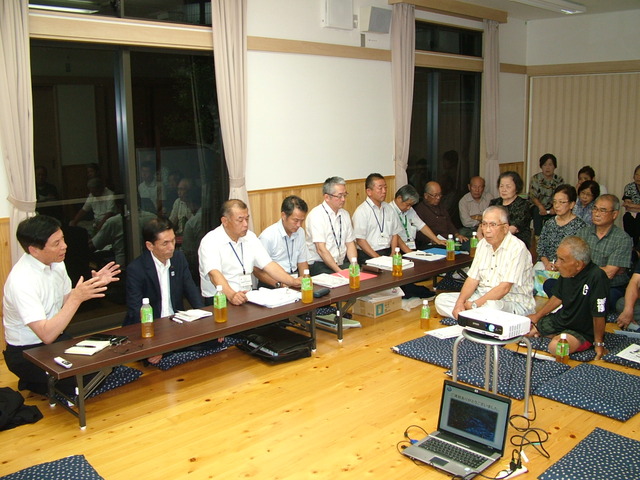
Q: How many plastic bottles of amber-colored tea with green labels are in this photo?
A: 9